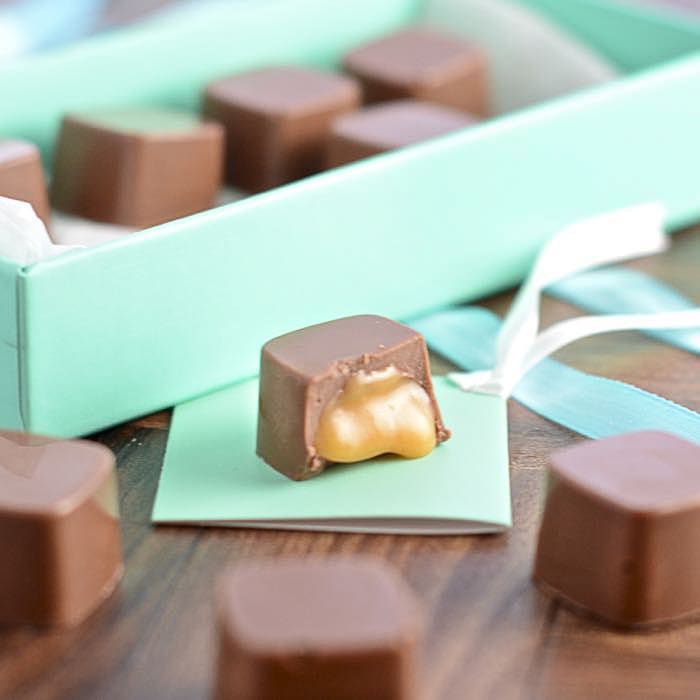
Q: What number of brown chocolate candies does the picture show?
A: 9